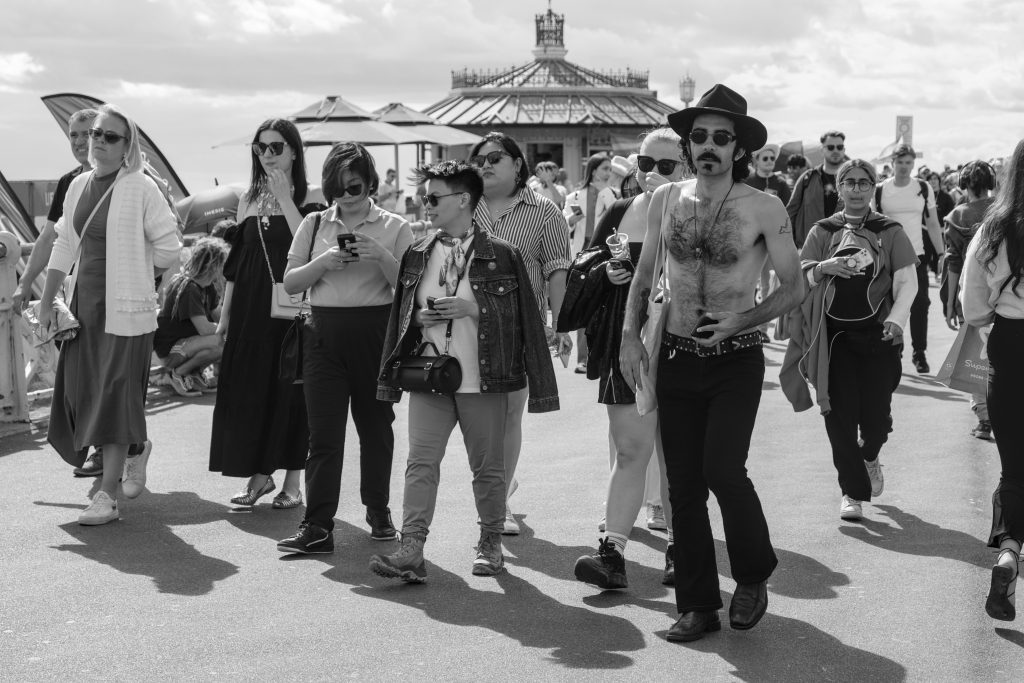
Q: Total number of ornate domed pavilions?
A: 1